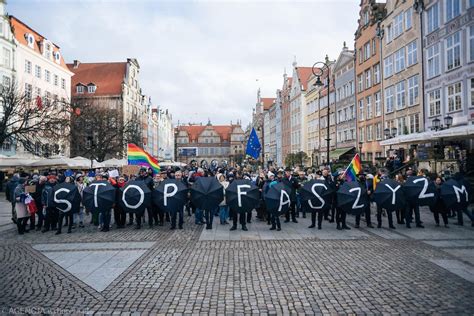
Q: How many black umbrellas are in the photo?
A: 12